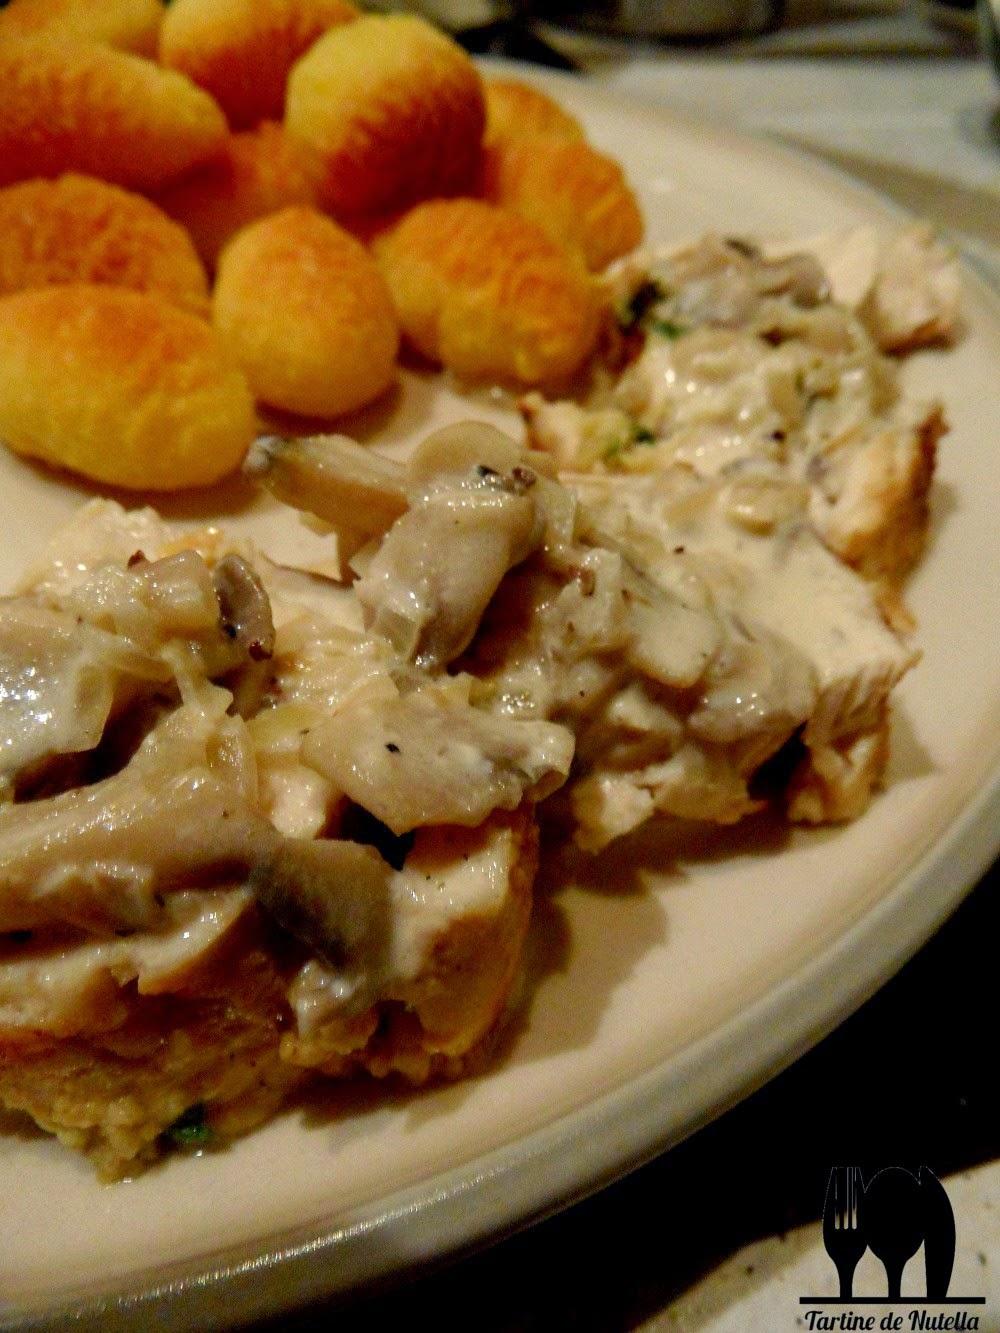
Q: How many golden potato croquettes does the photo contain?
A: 11